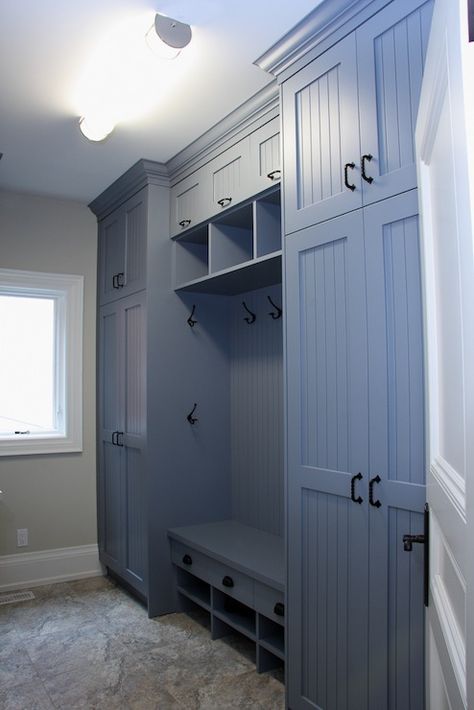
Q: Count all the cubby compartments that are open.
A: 9